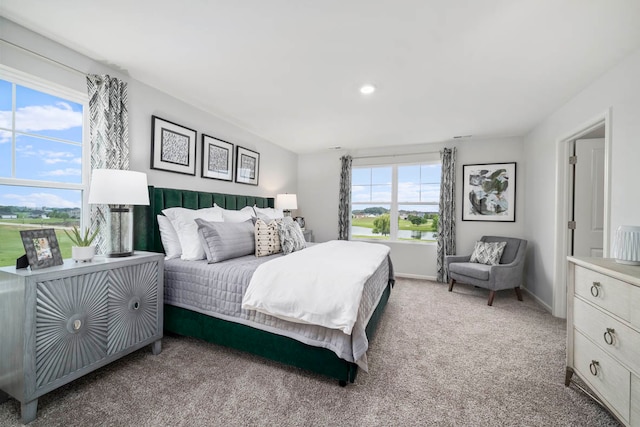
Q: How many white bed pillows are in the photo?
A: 4